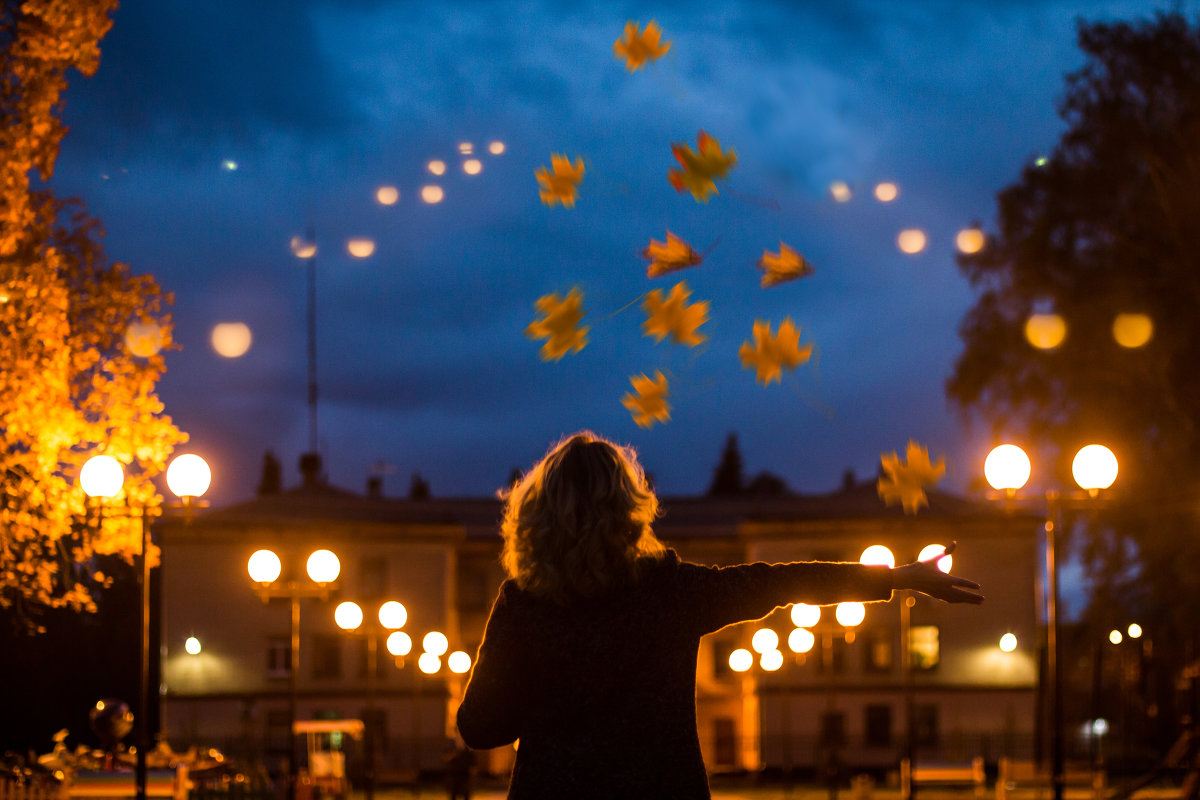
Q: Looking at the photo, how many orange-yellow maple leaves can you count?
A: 10